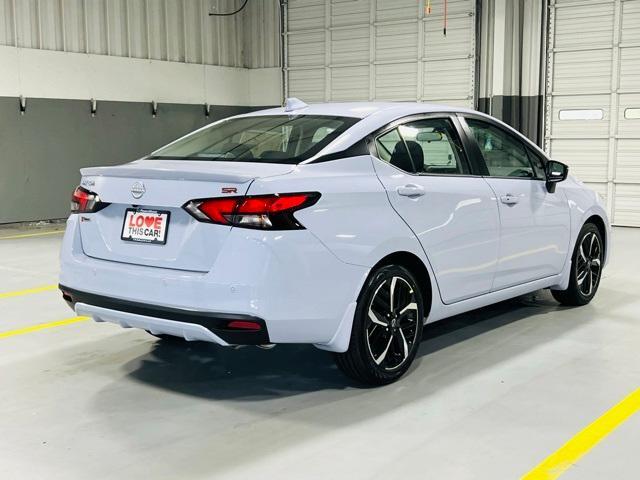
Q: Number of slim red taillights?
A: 2